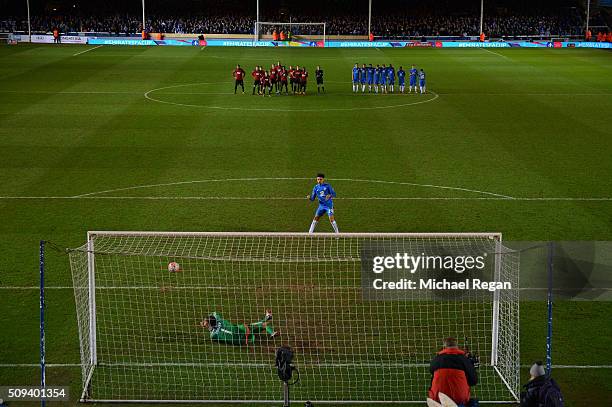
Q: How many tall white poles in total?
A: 6